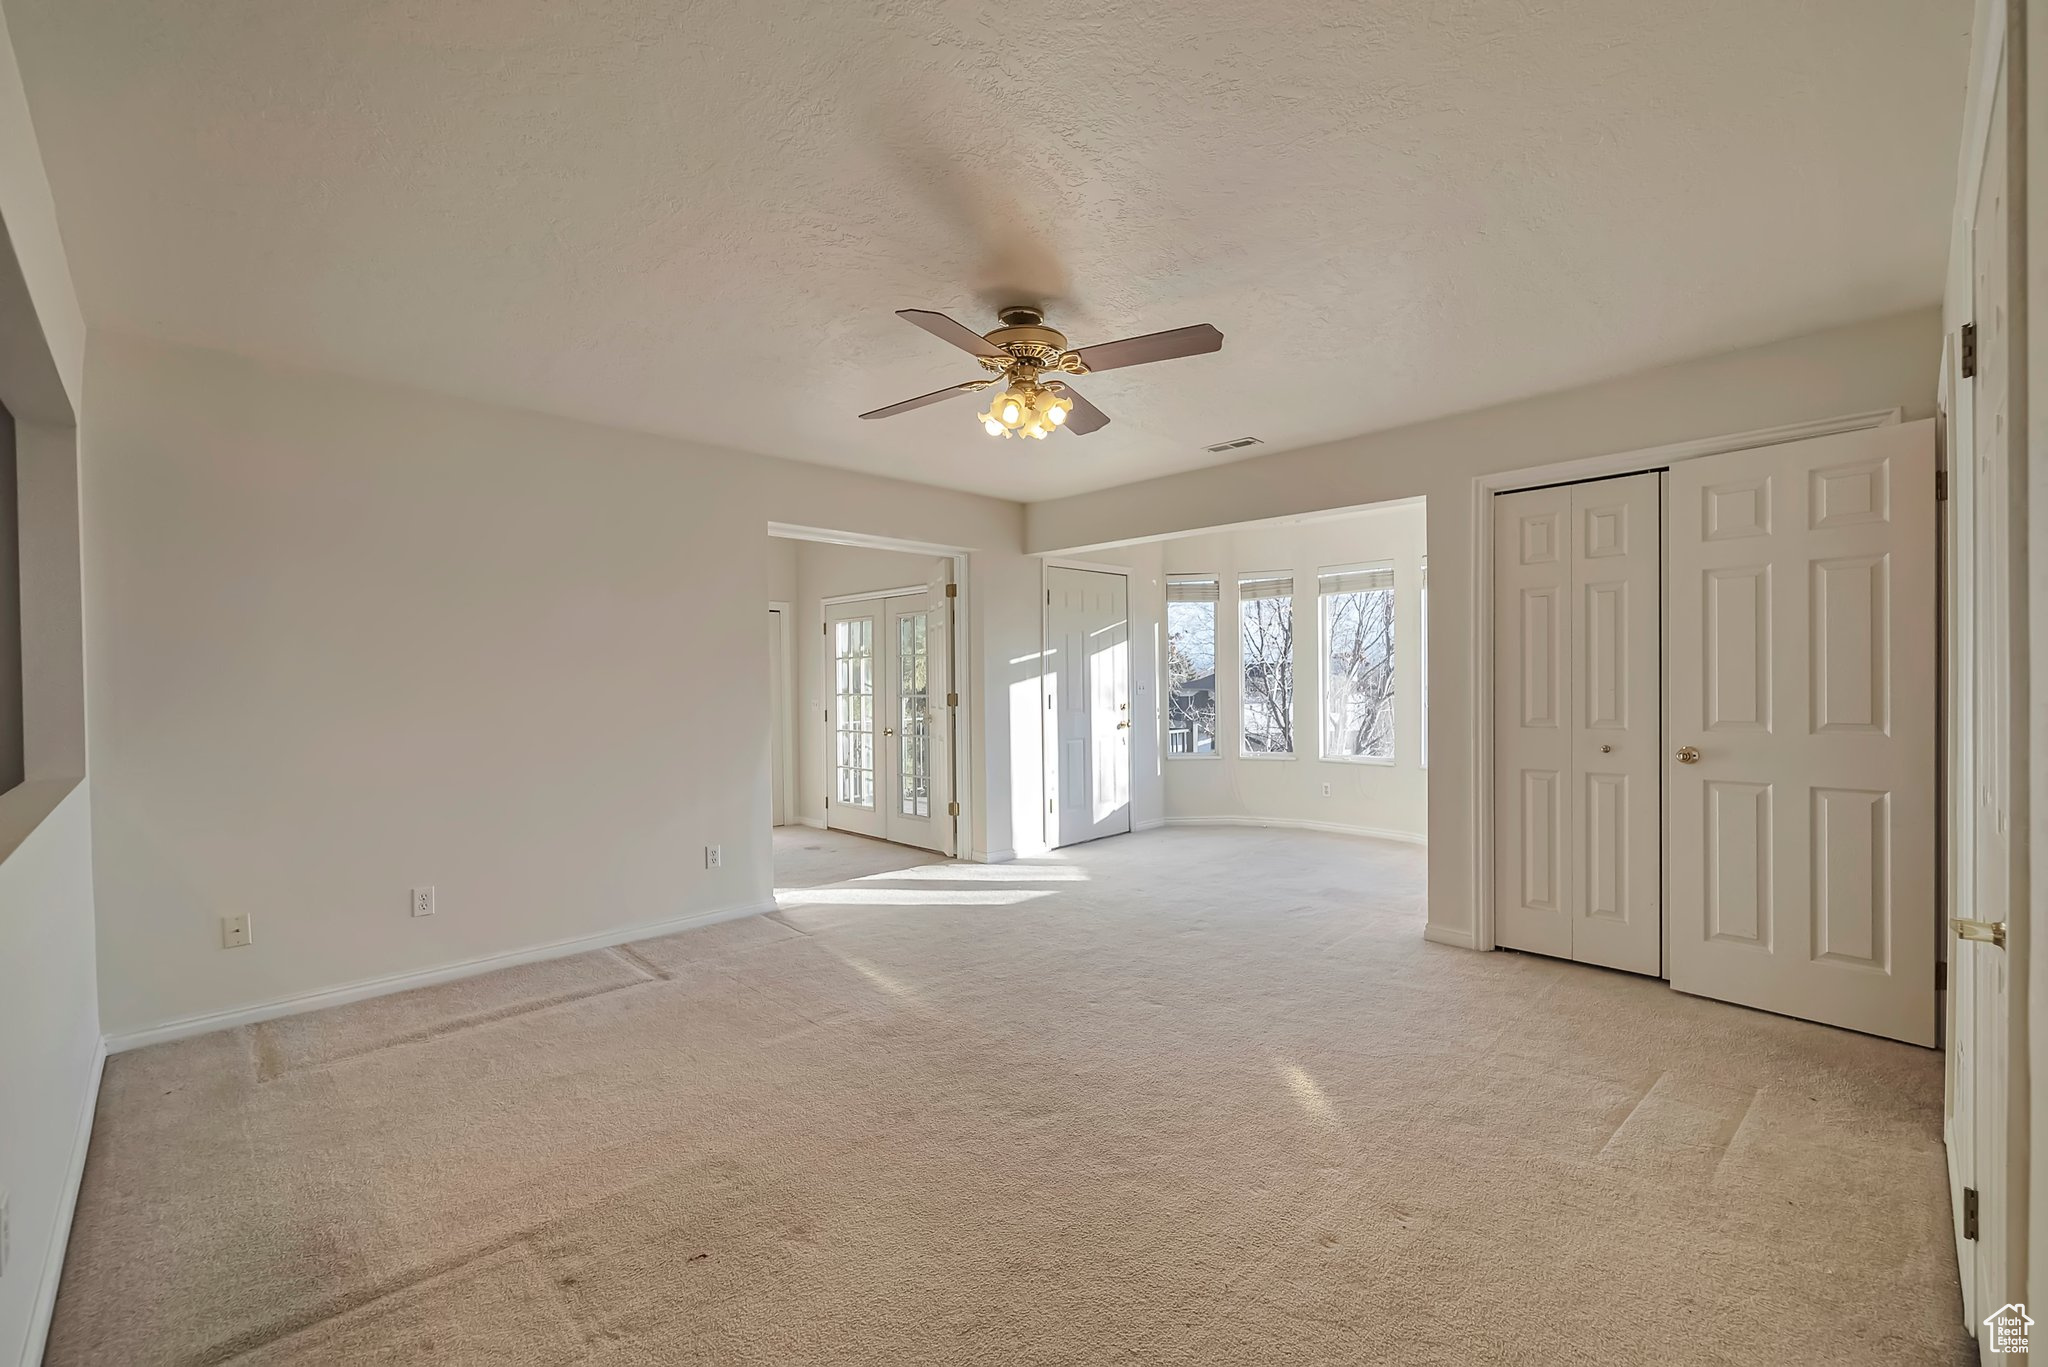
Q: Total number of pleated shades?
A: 3